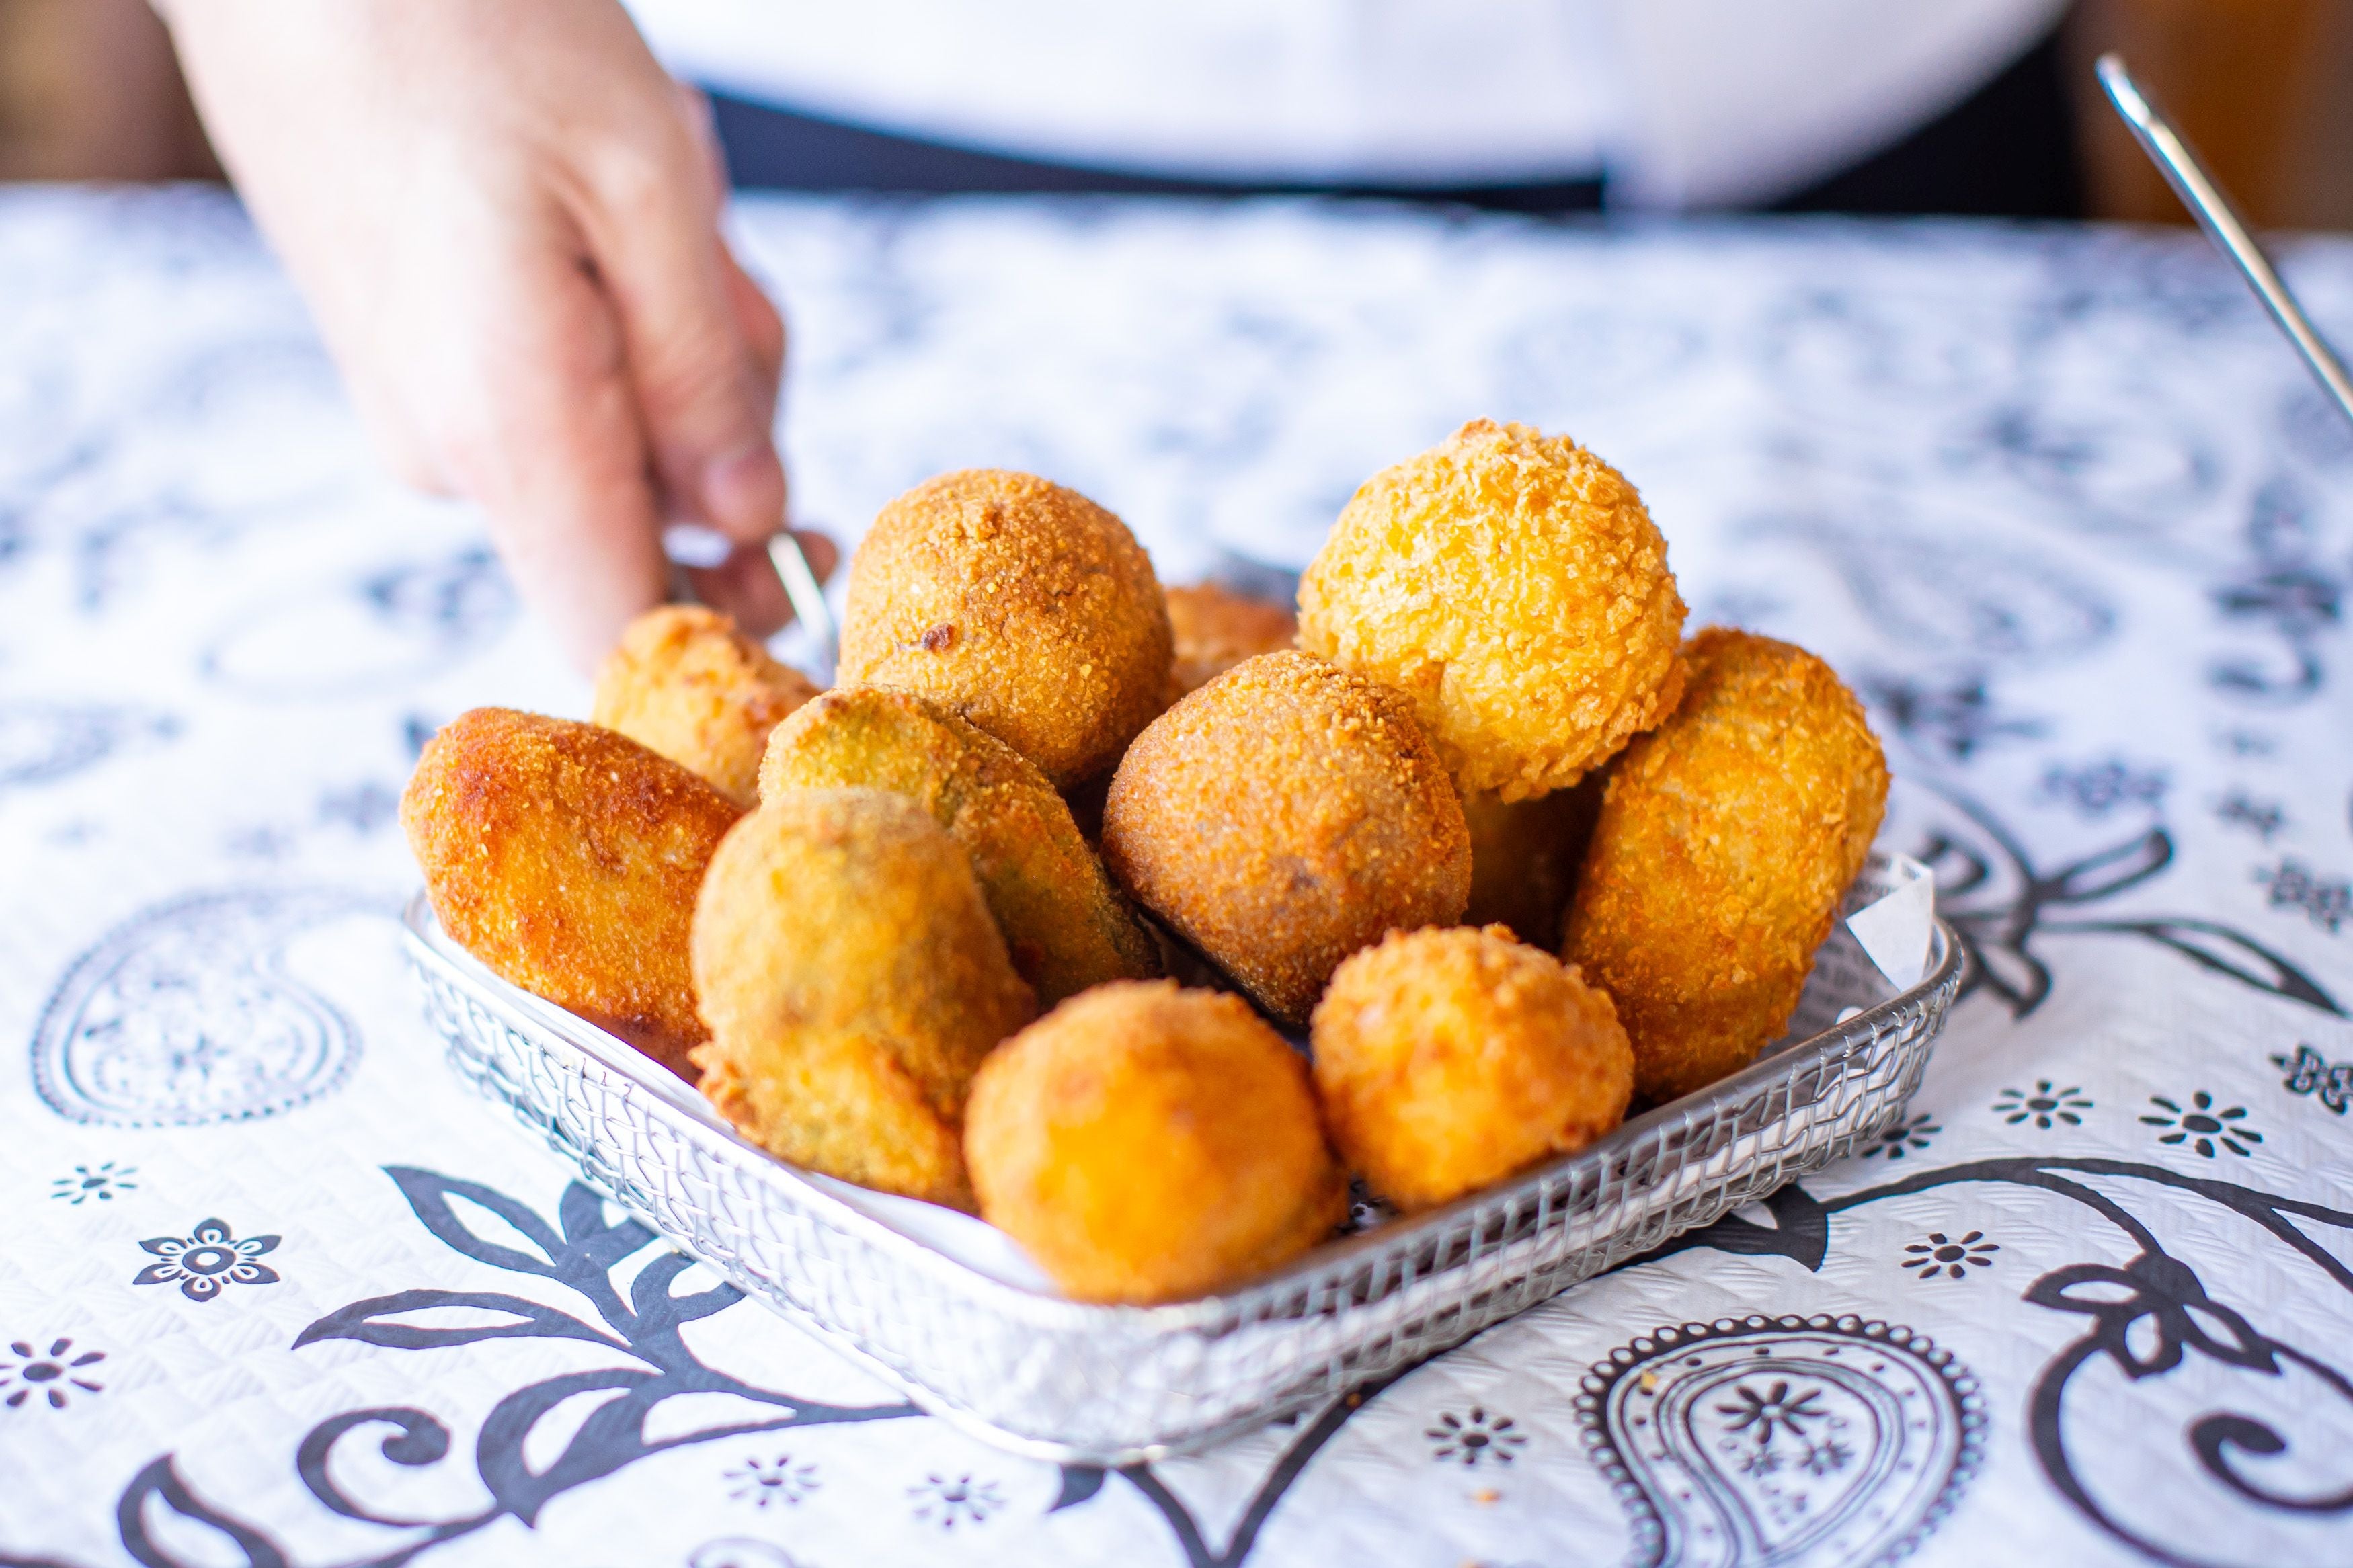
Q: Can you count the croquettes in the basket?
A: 12